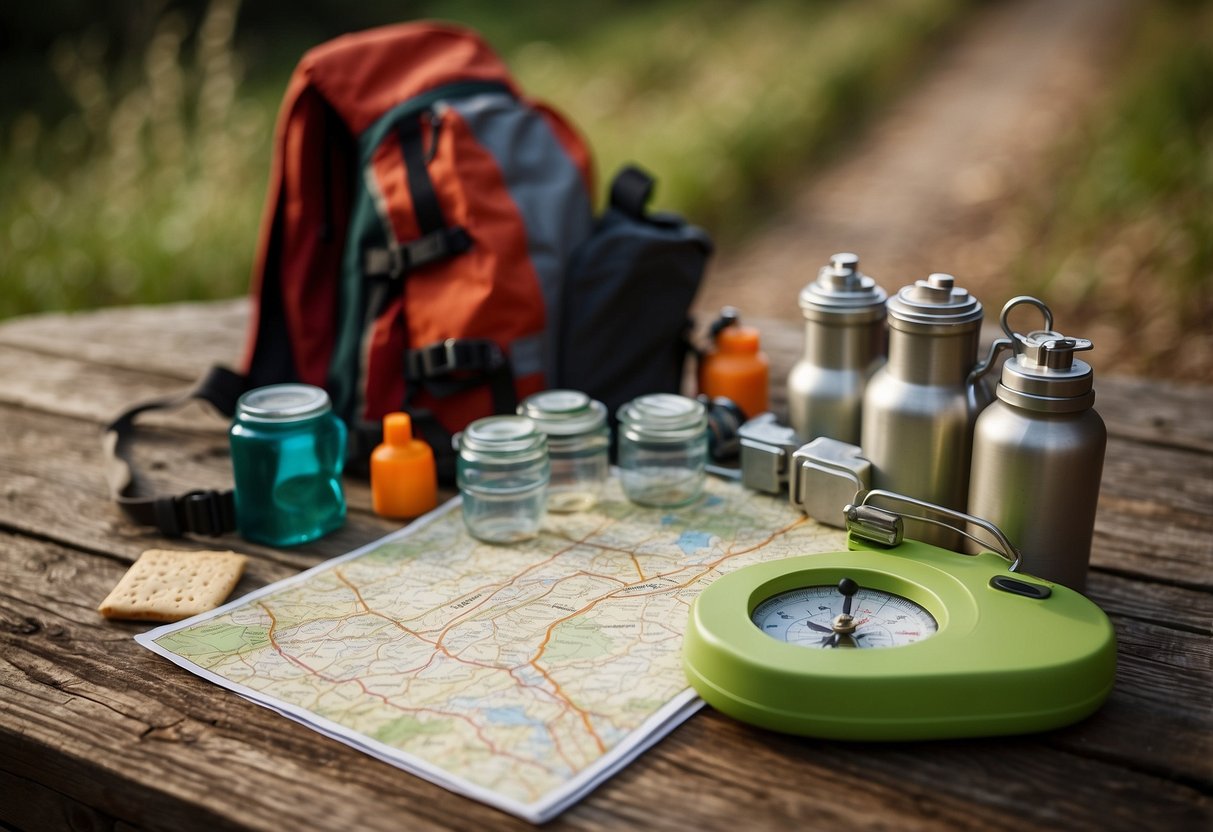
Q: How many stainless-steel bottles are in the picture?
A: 3